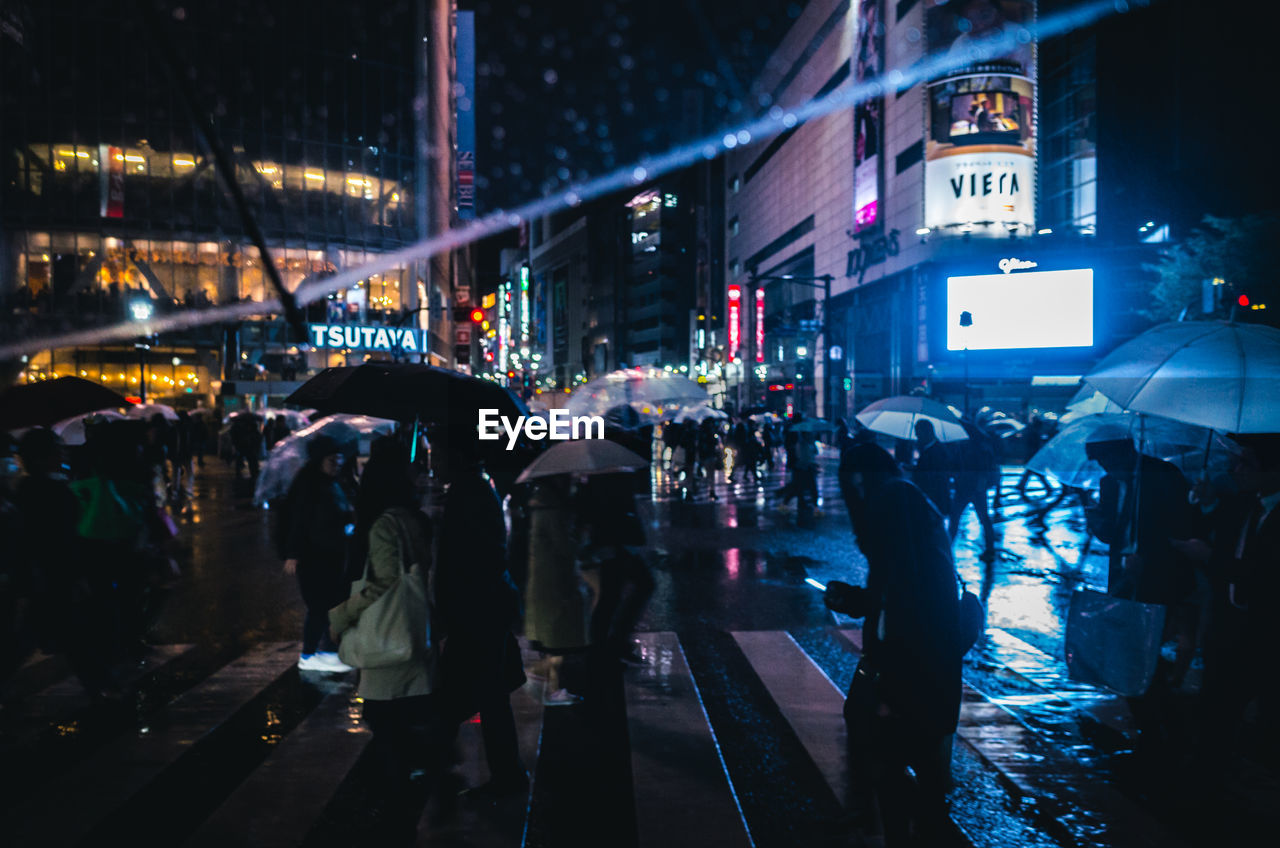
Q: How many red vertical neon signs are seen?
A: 2